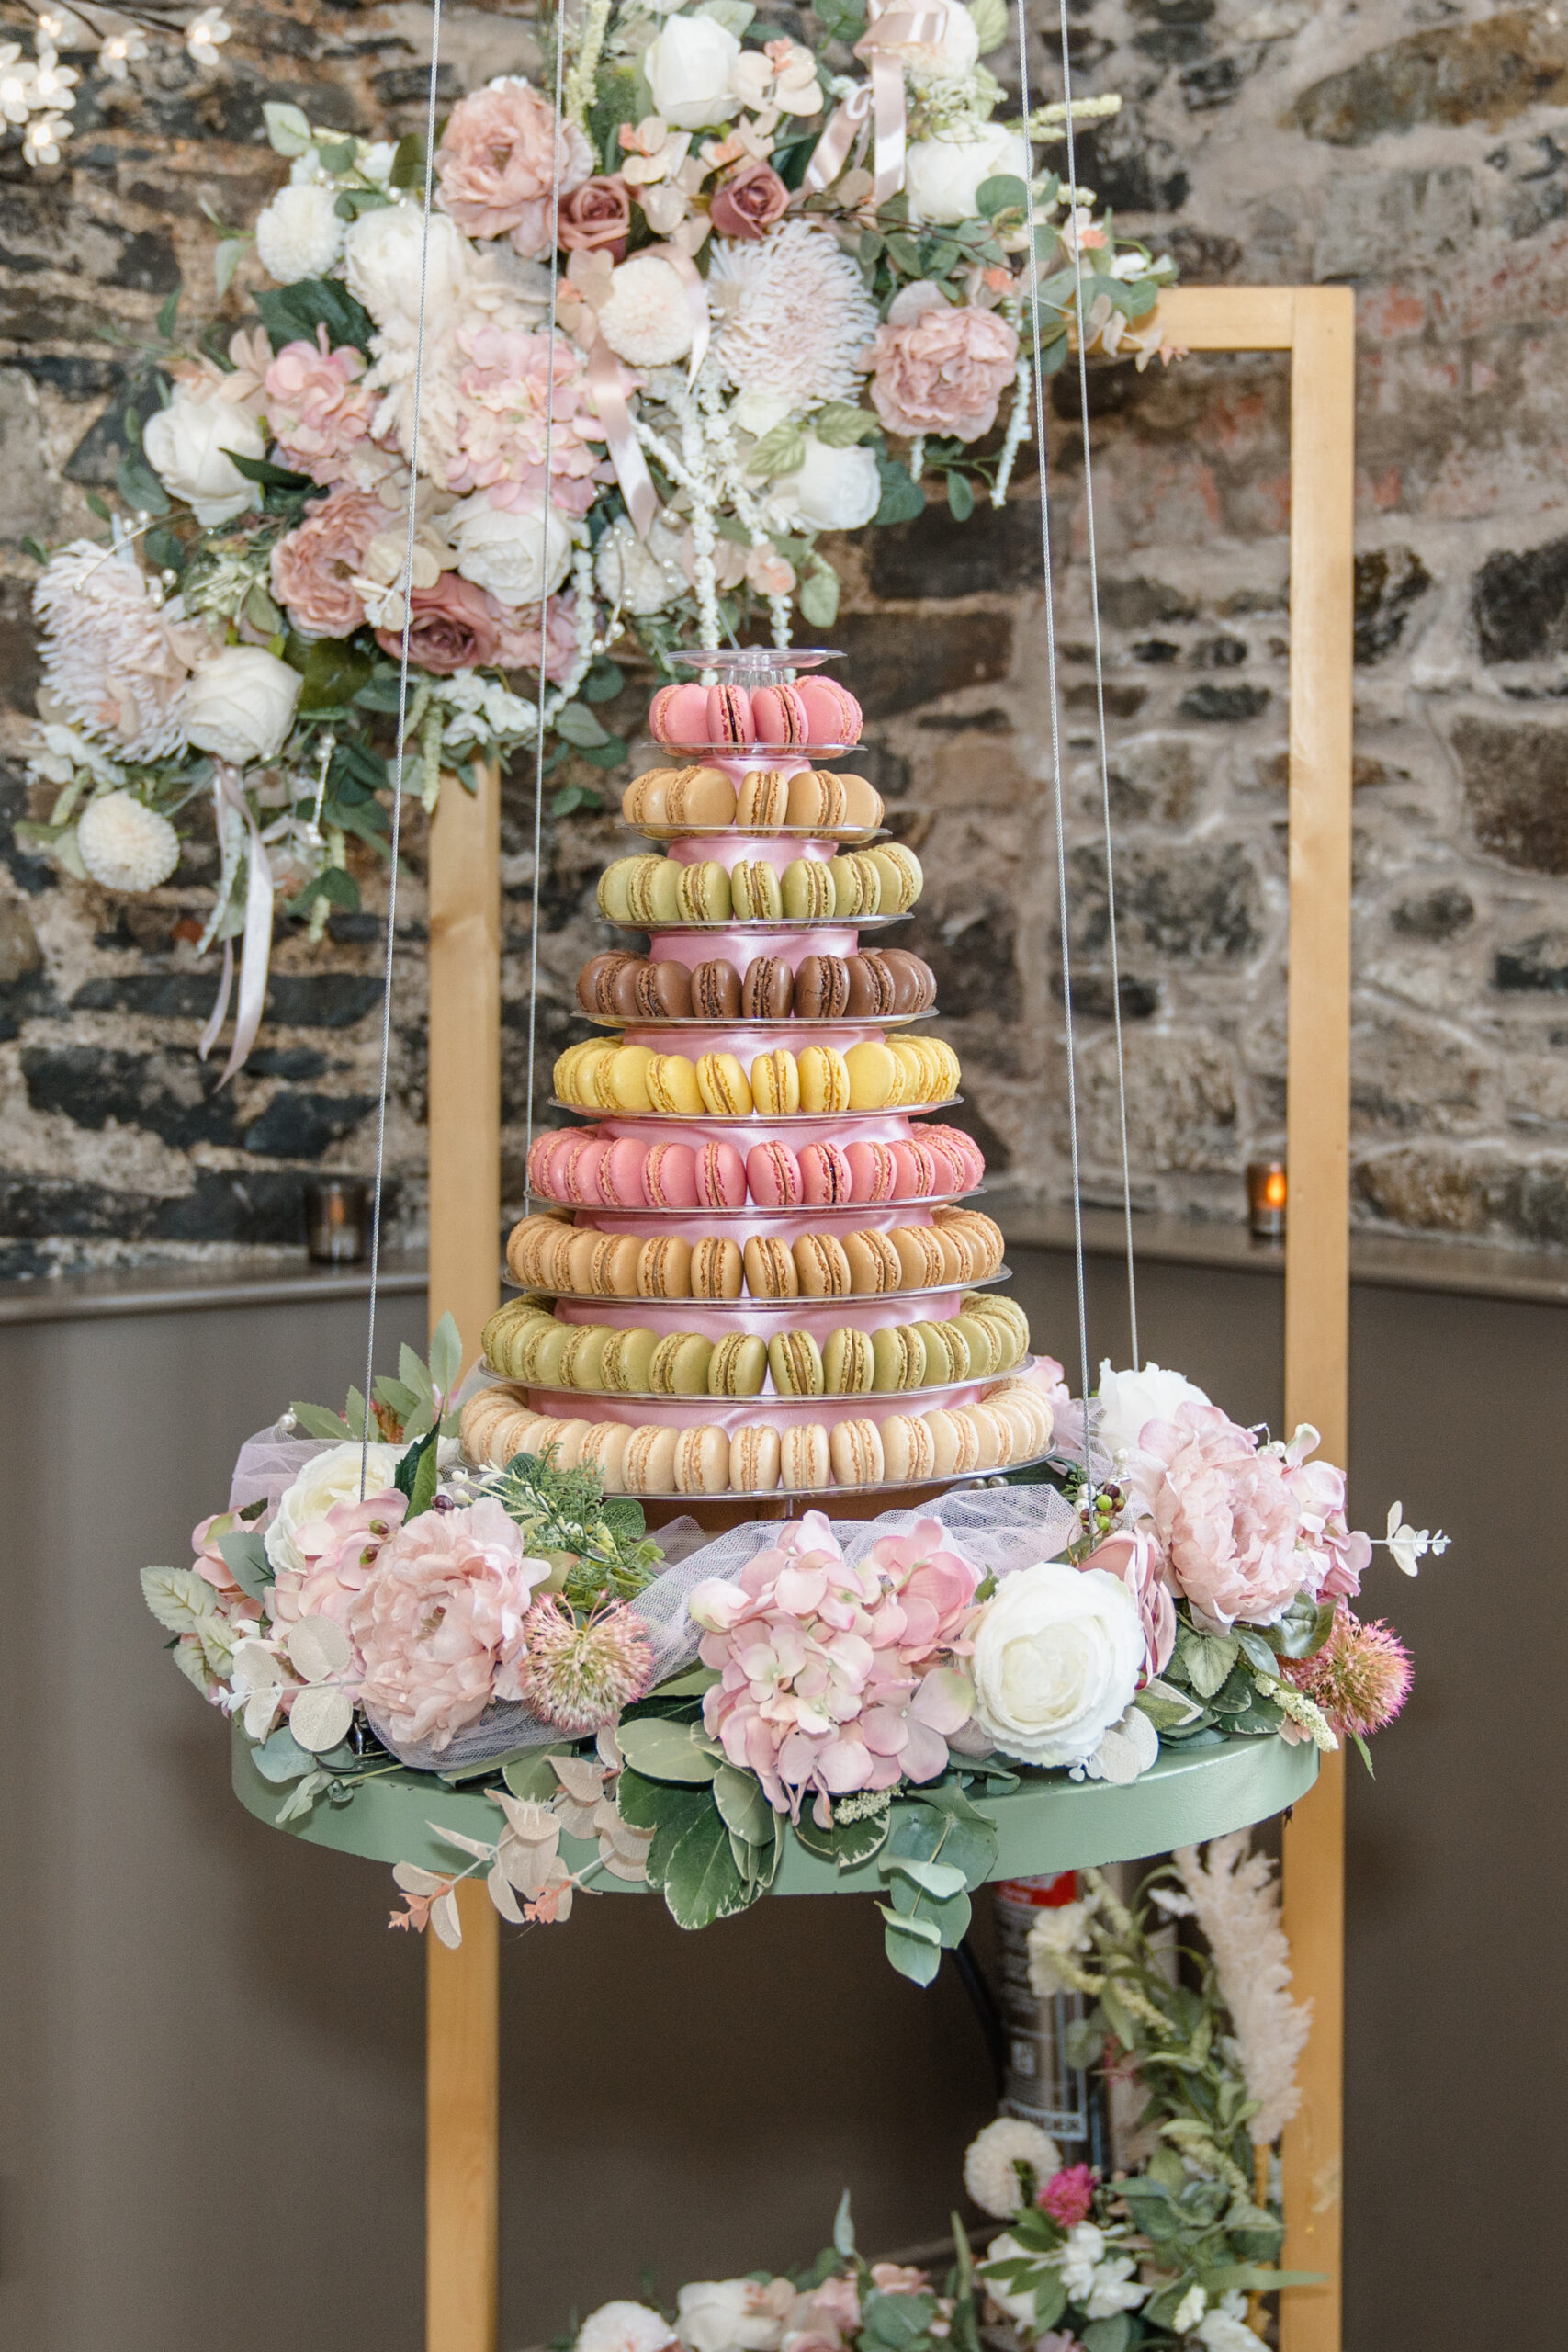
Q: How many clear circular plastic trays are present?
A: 10